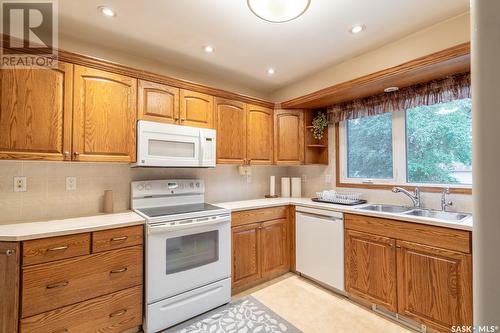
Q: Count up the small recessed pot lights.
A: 4